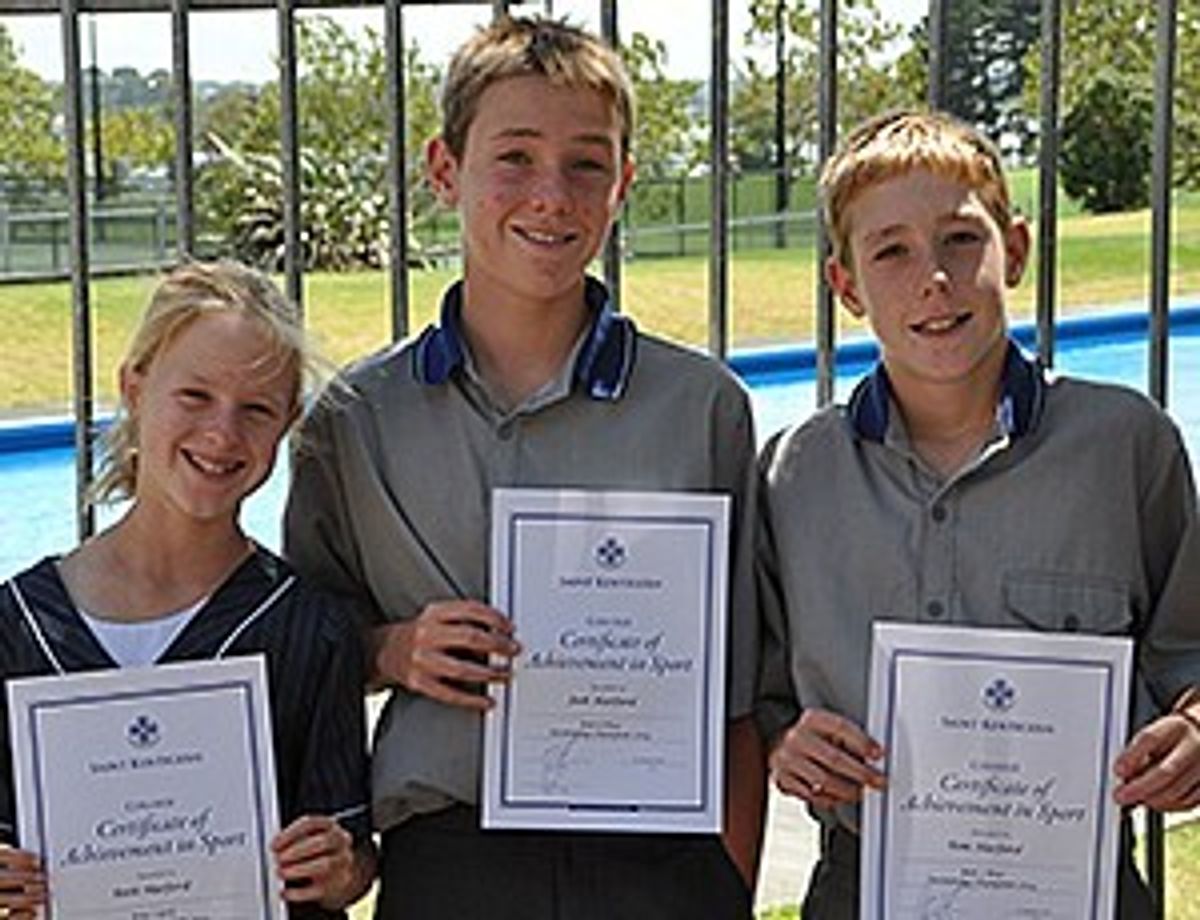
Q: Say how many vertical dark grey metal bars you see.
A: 11